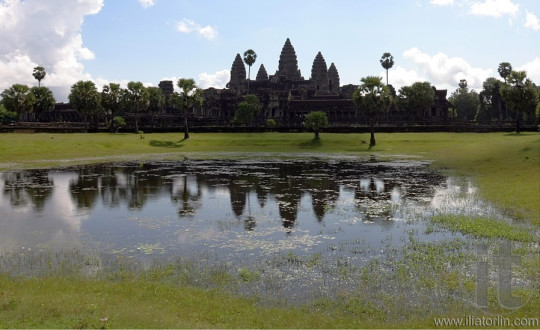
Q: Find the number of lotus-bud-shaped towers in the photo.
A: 5